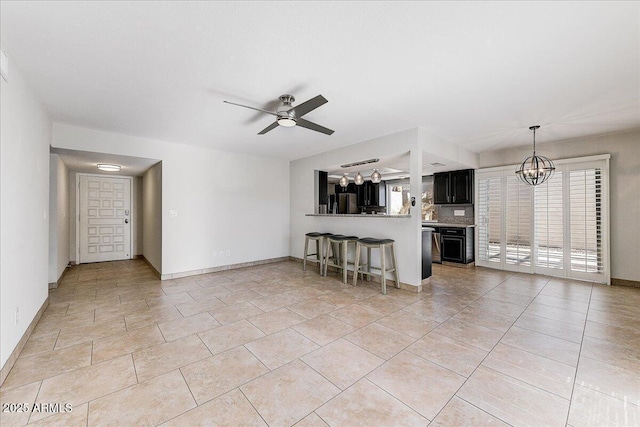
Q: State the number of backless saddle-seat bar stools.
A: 3